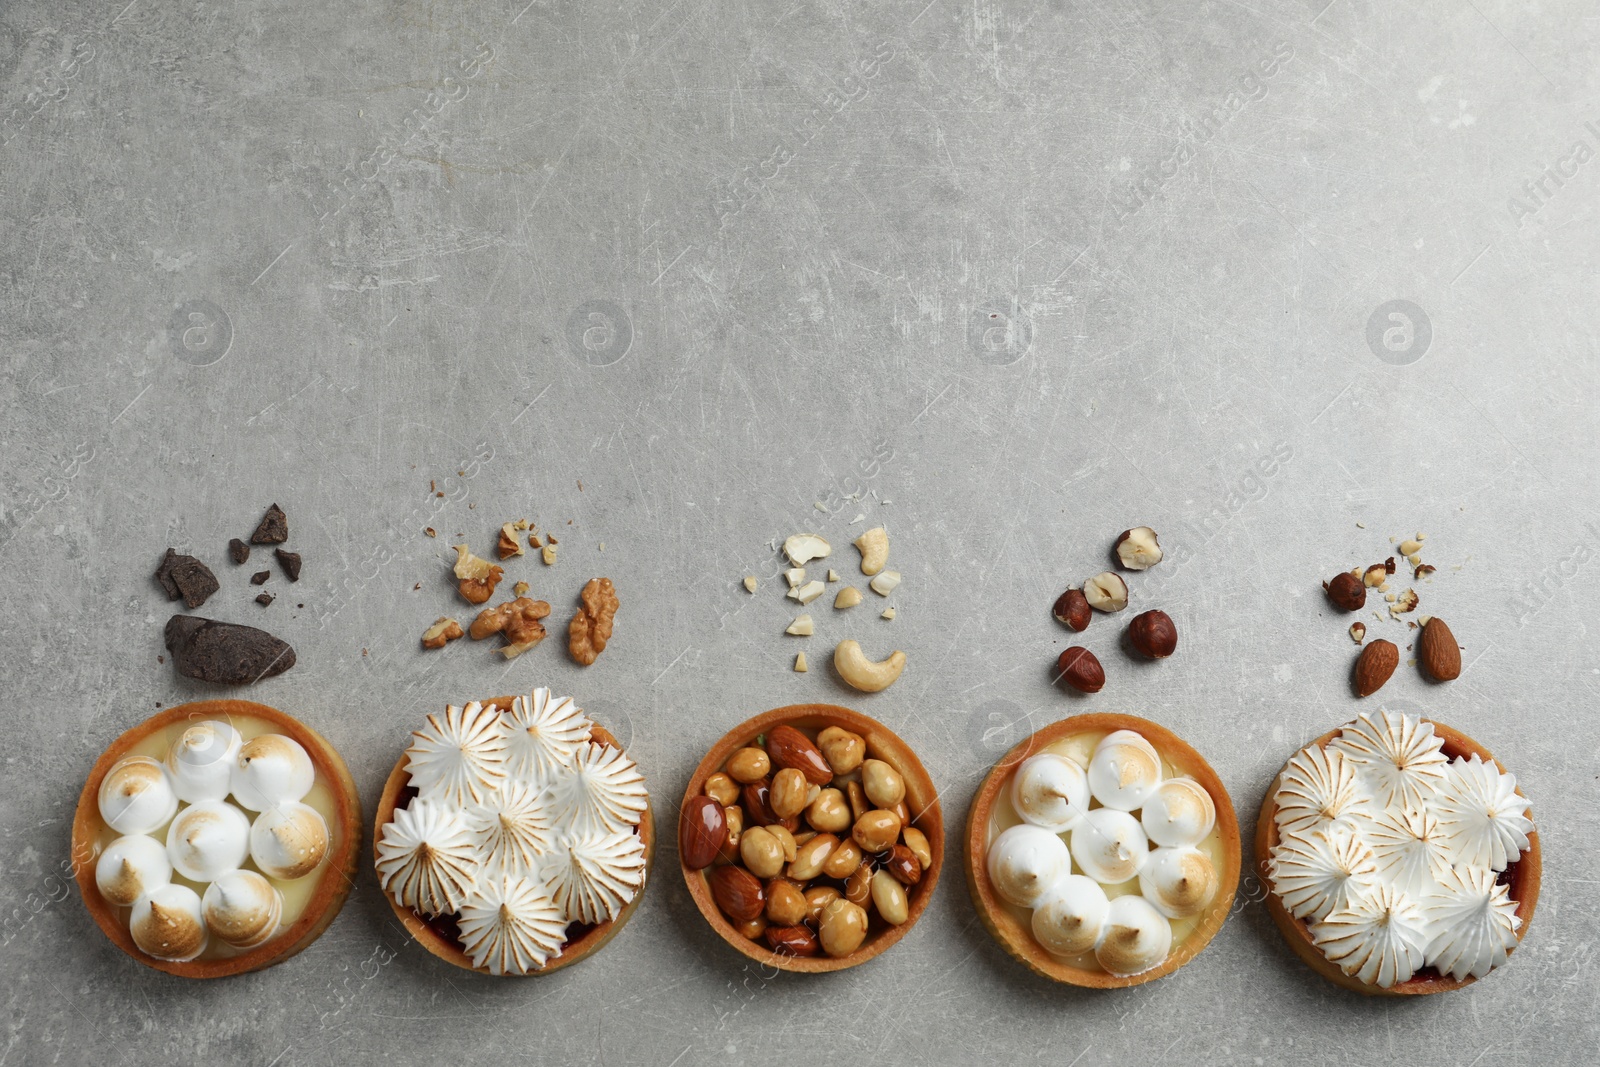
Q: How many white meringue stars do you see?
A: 14